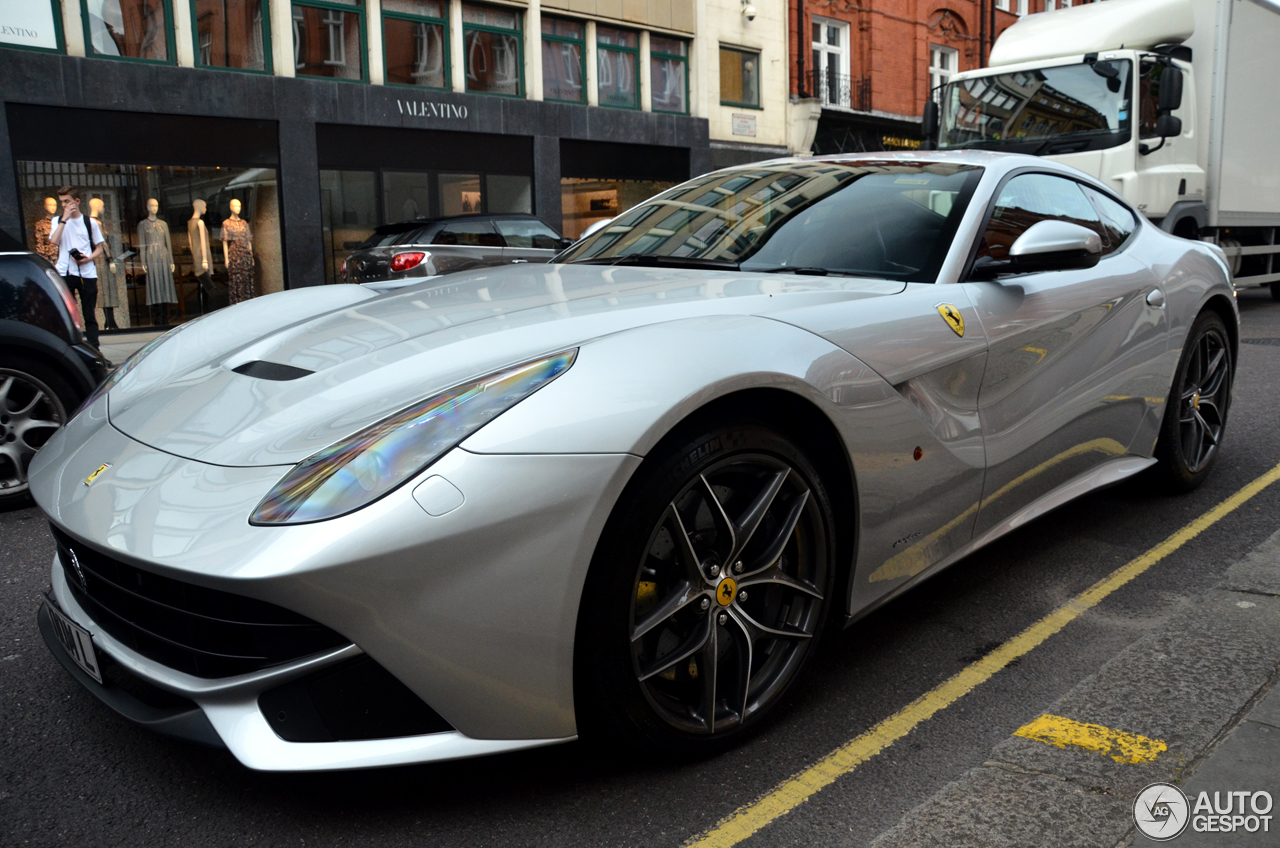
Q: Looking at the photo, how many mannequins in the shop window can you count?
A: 5